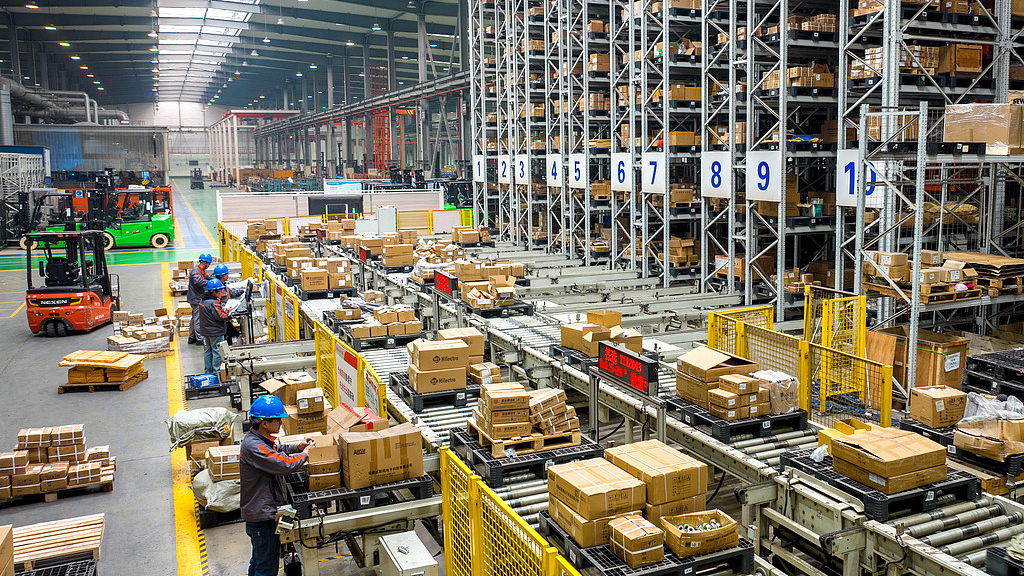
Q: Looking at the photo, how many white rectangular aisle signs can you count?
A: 10